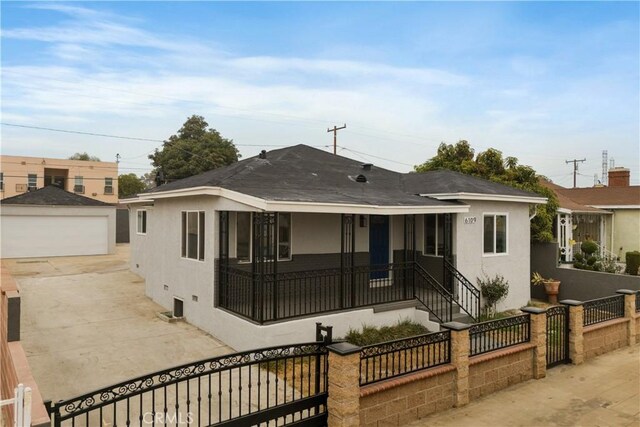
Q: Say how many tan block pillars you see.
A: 5